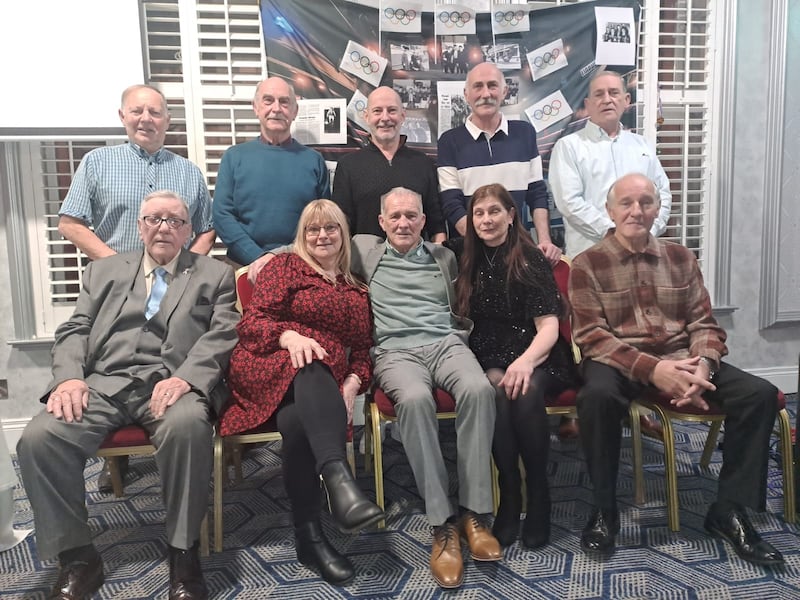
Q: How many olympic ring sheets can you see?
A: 7